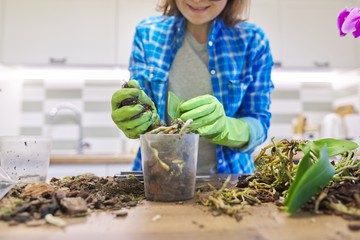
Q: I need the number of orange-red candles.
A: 0